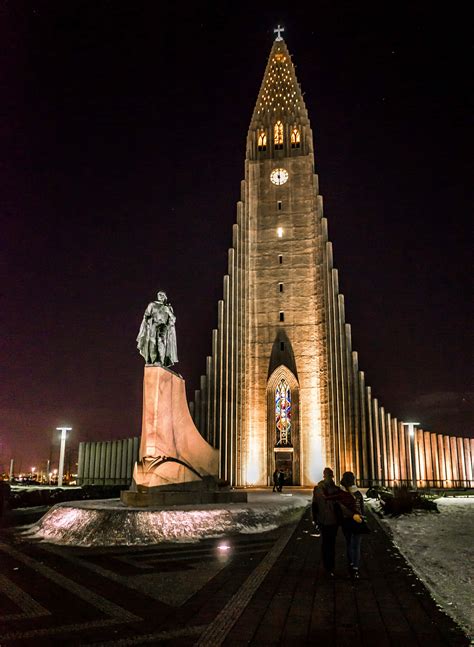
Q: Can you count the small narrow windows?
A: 6